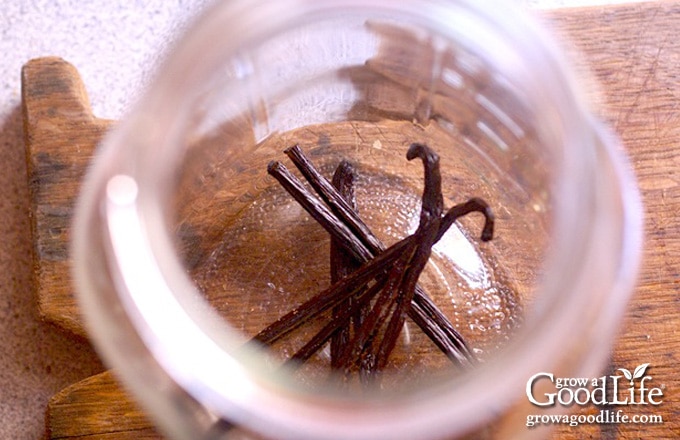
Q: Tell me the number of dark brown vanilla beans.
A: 5